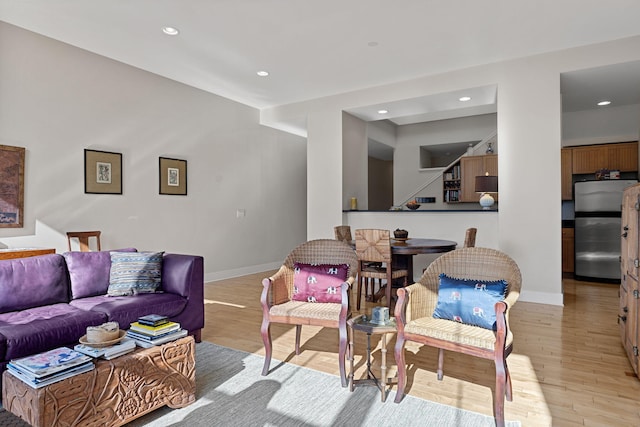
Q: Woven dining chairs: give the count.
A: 3